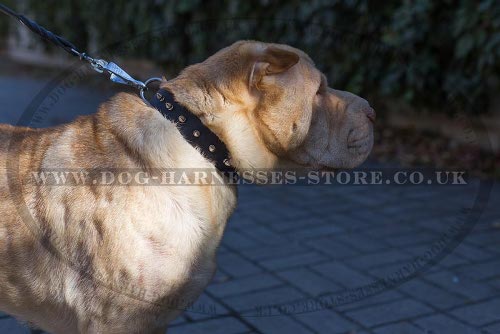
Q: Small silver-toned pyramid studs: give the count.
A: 6